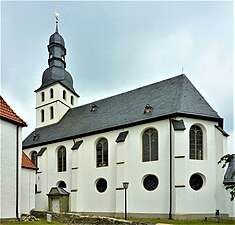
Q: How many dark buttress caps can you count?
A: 5